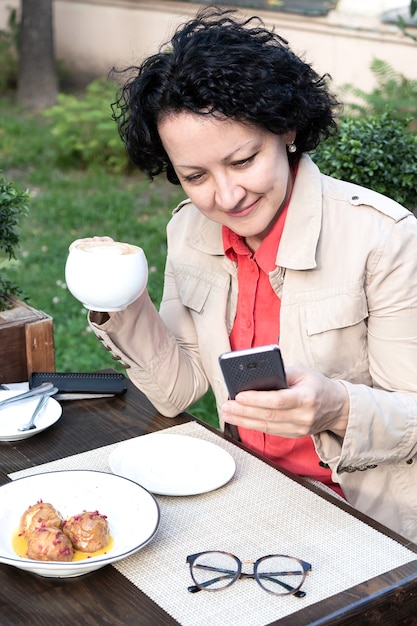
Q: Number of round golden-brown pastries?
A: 3